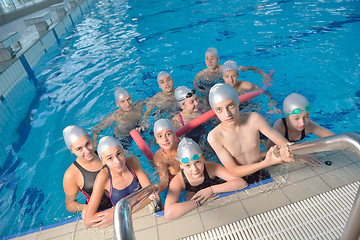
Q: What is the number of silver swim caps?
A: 11